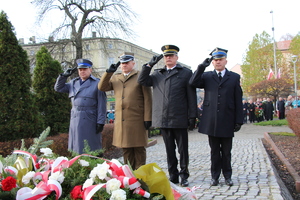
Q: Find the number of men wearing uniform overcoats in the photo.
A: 4